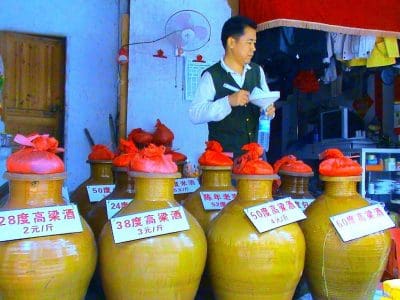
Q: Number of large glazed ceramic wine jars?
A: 9